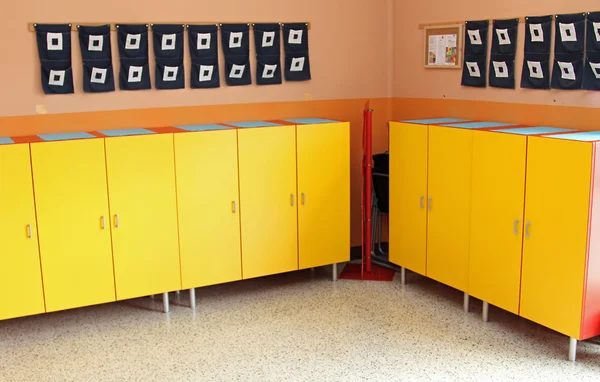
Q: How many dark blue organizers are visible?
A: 13